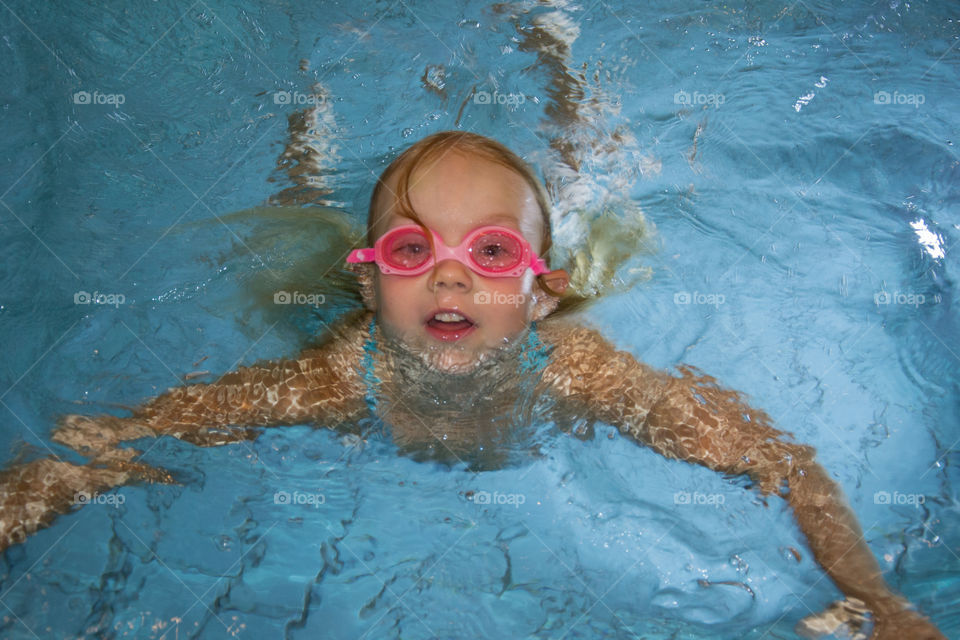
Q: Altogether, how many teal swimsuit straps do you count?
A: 2